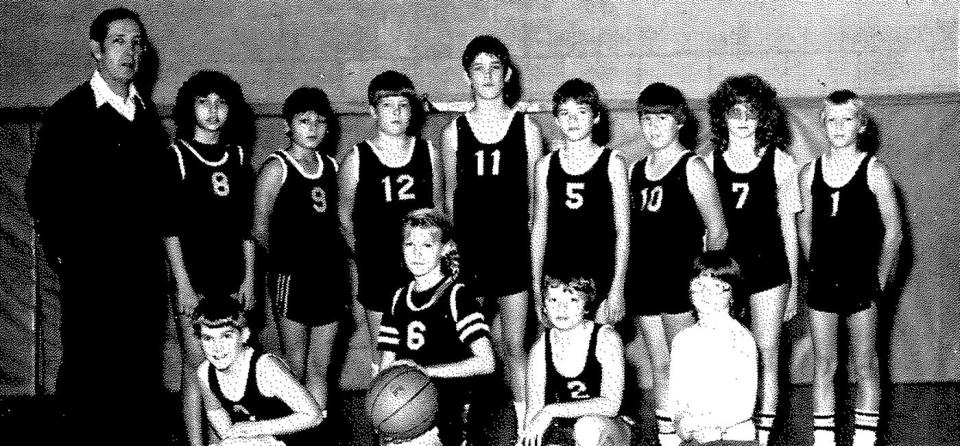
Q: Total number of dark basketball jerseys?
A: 11